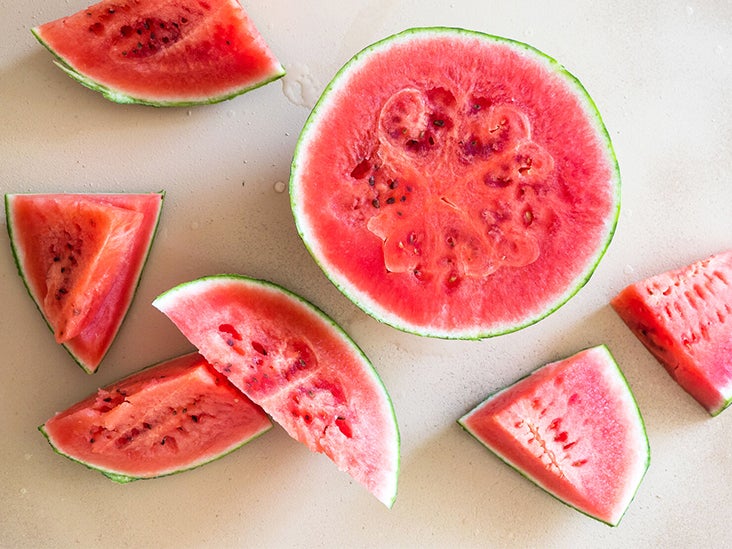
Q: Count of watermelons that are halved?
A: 1